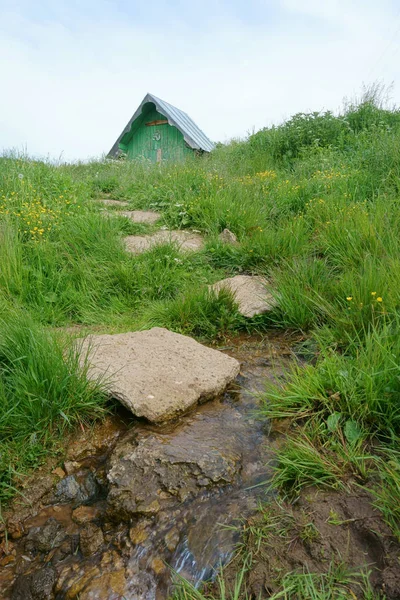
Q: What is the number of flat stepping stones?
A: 5